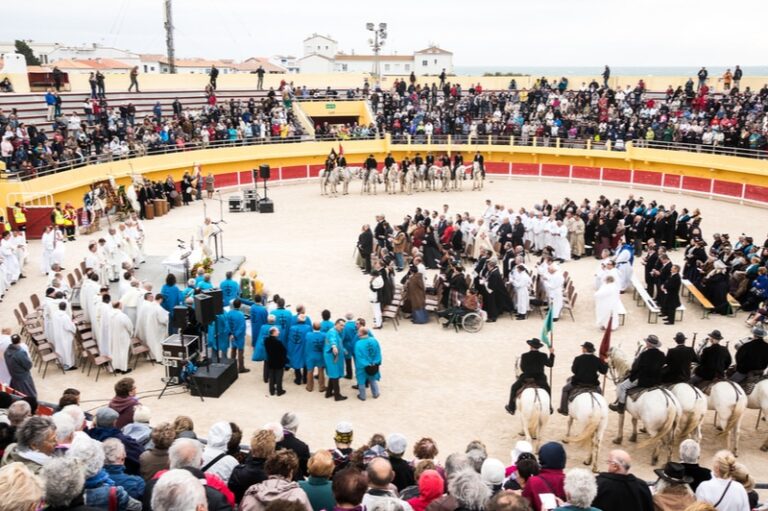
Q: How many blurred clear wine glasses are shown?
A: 0